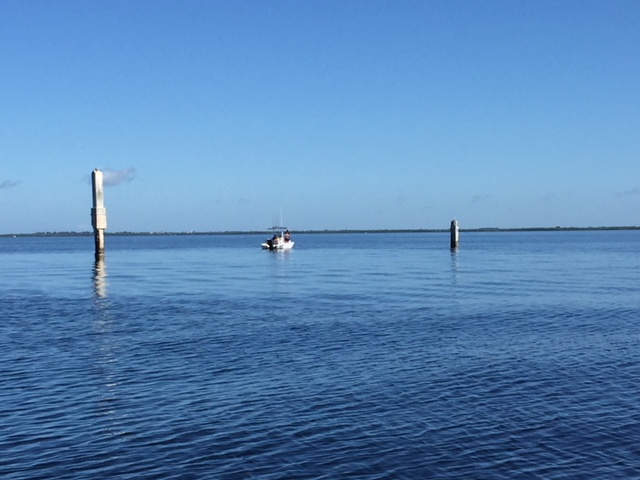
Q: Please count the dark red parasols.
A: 0